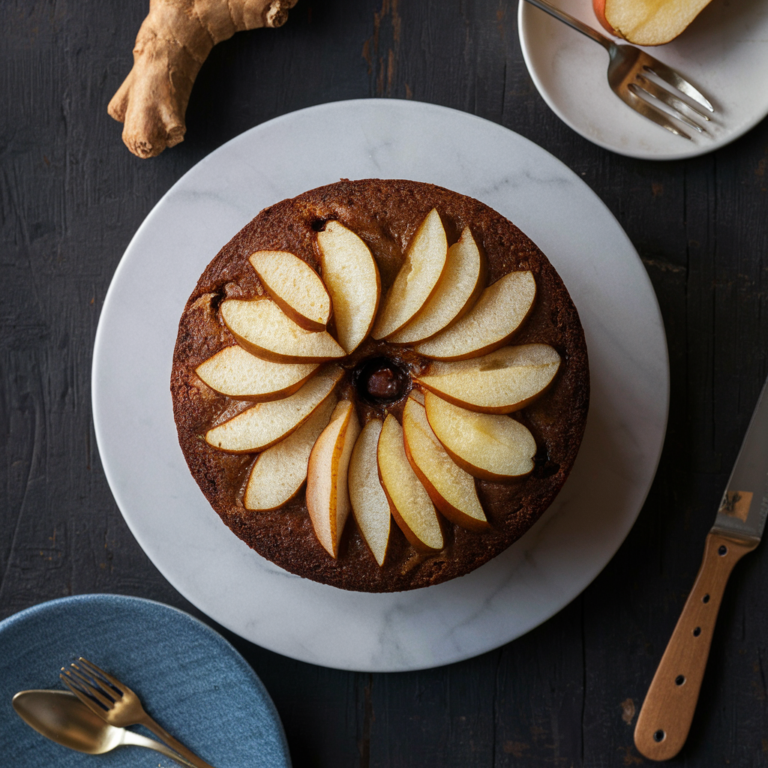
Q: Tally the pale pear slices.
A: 15